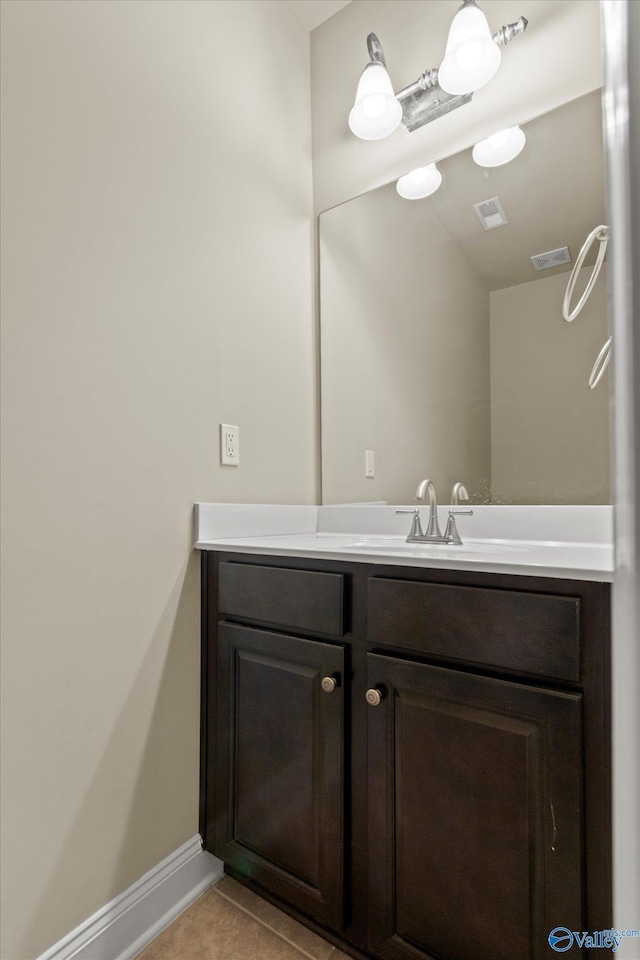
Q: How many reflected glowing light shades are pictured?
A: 2